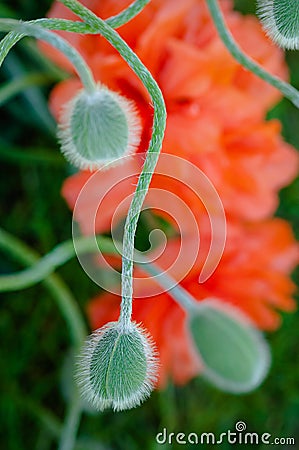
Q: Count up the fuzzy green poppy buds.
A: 4